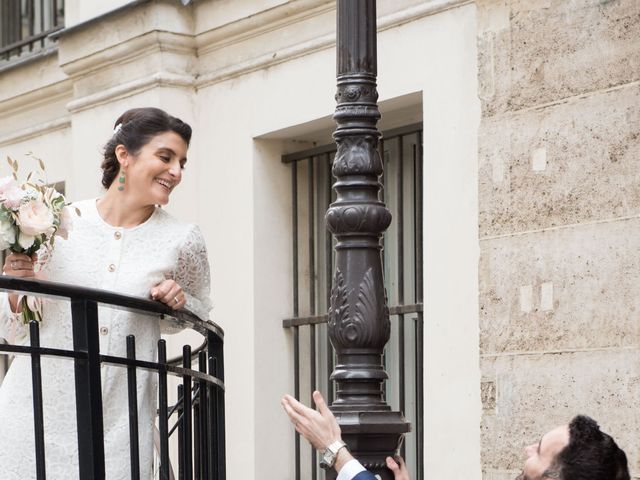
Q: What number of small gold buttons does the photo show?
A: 3